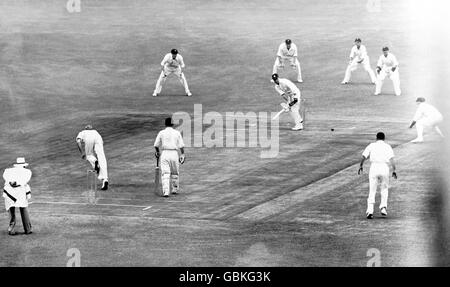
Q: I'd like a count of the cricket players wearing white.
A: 9